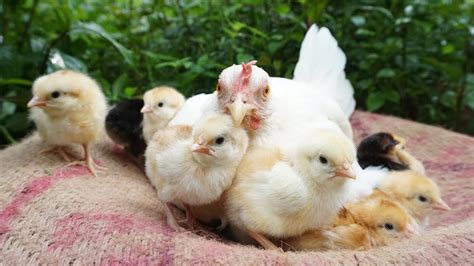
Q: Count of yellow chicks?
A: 6